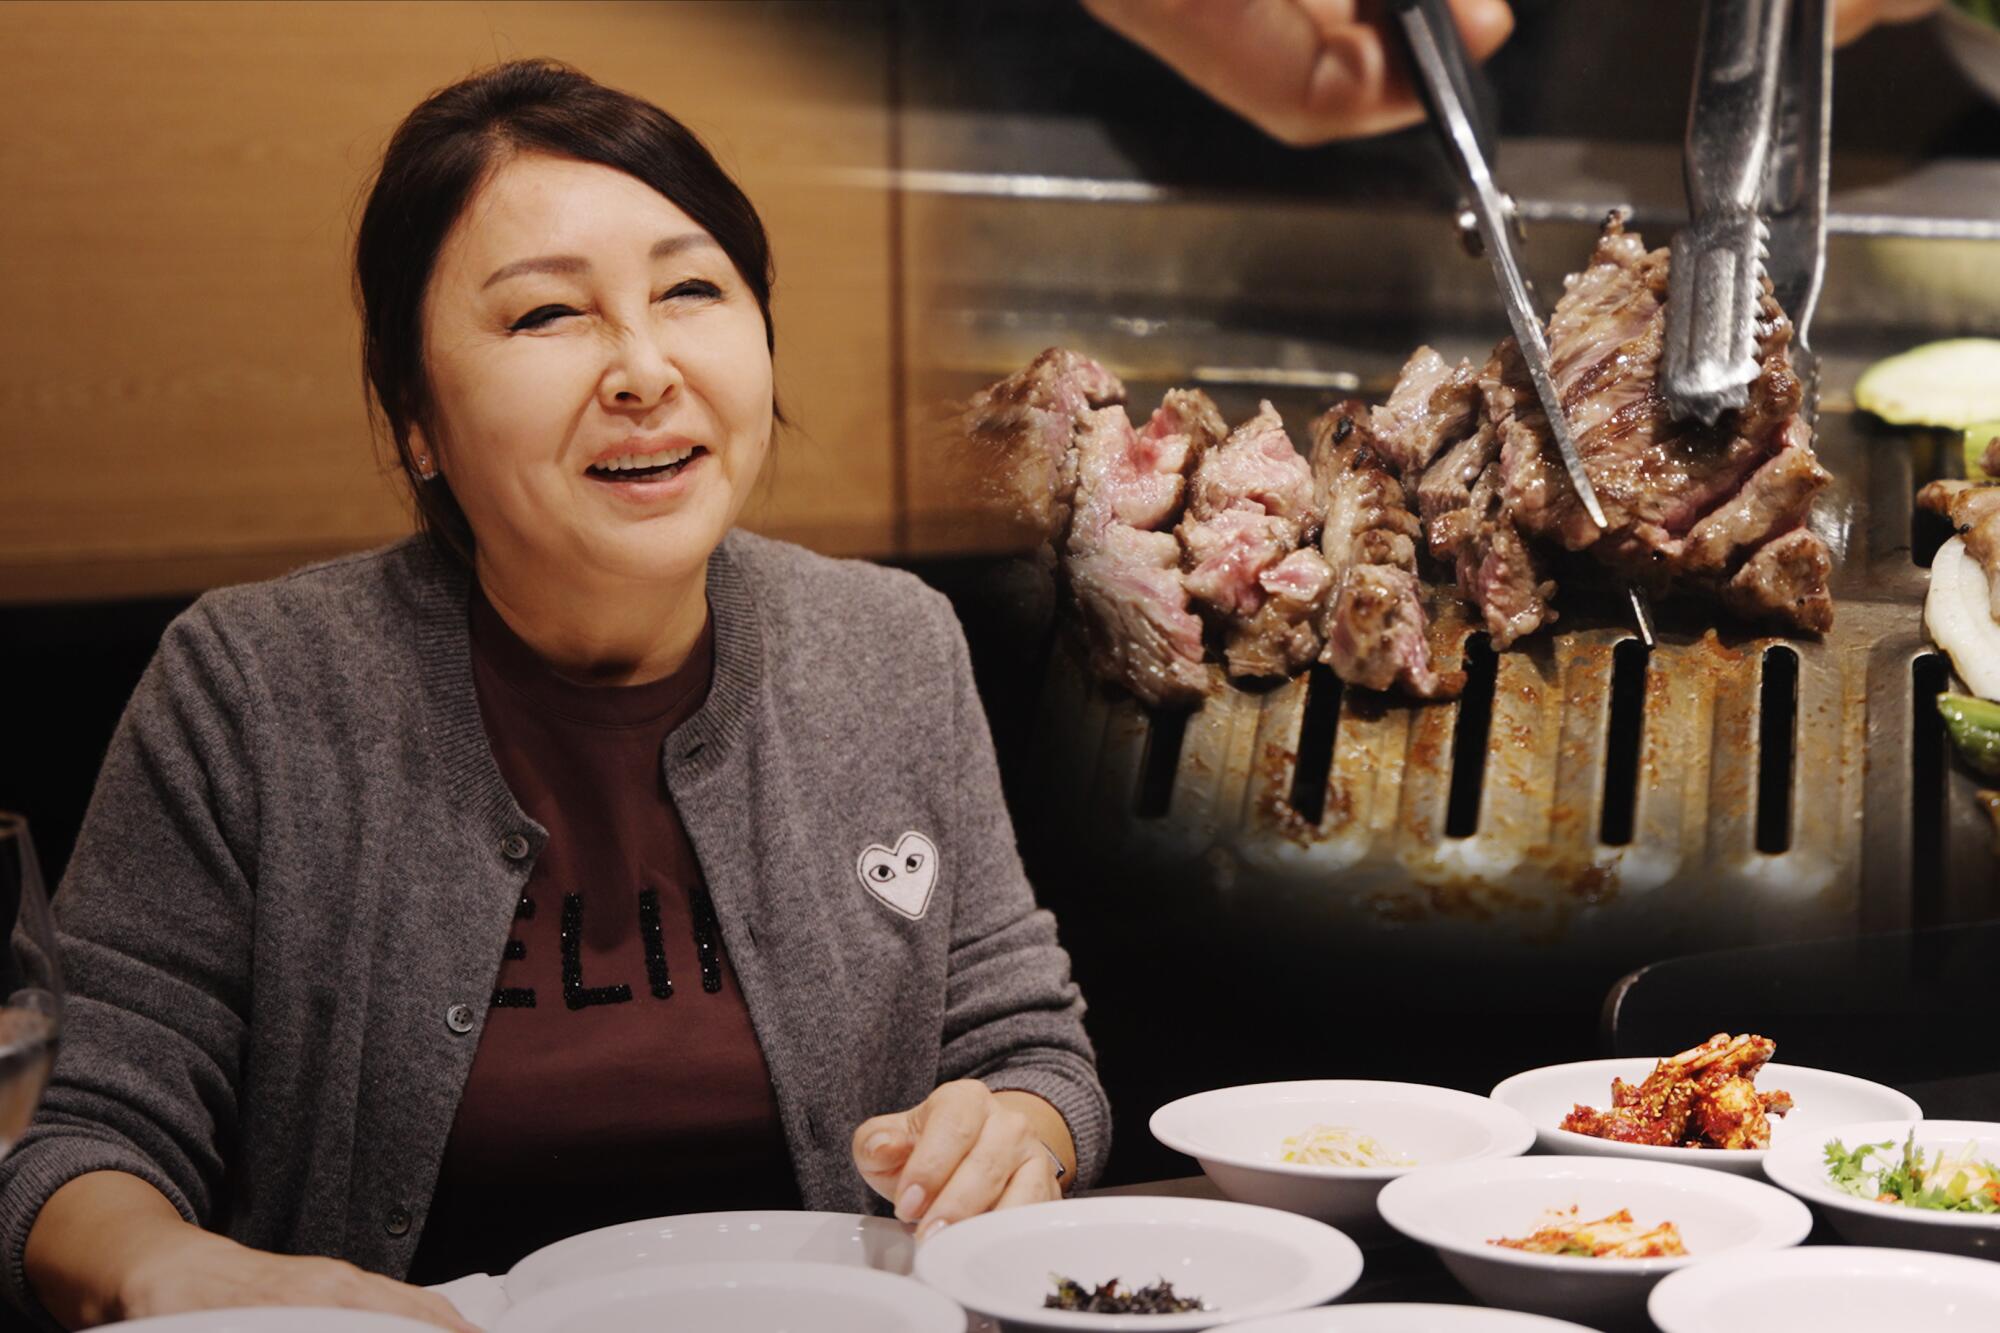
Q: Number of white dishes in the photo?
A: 10